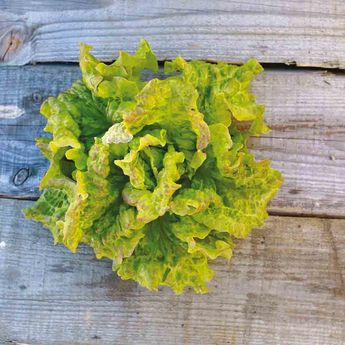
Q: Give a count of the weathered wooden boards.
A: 3